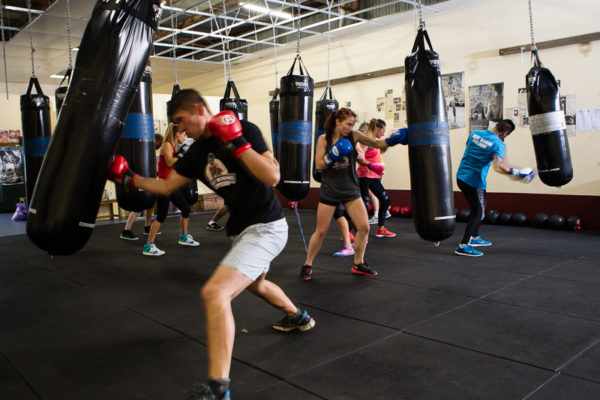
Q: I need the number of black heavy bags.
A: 11